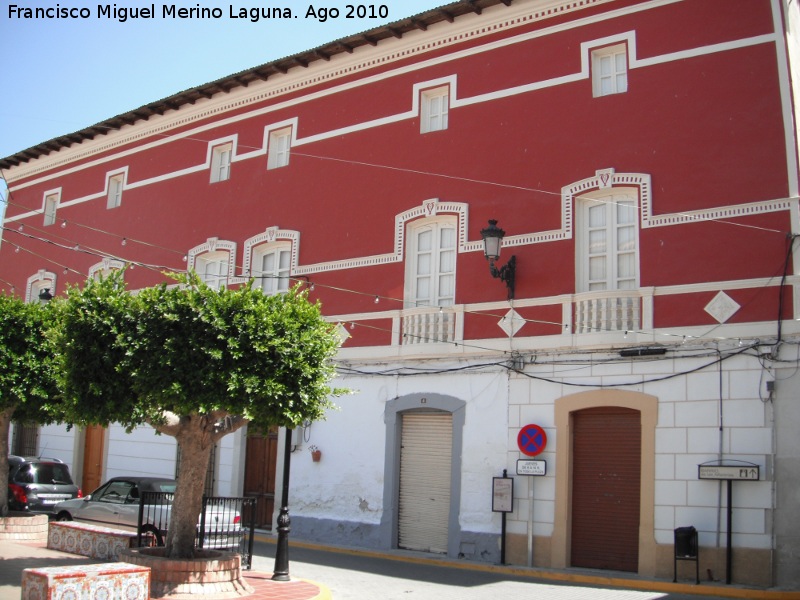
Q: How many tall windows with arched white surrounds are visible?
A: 6